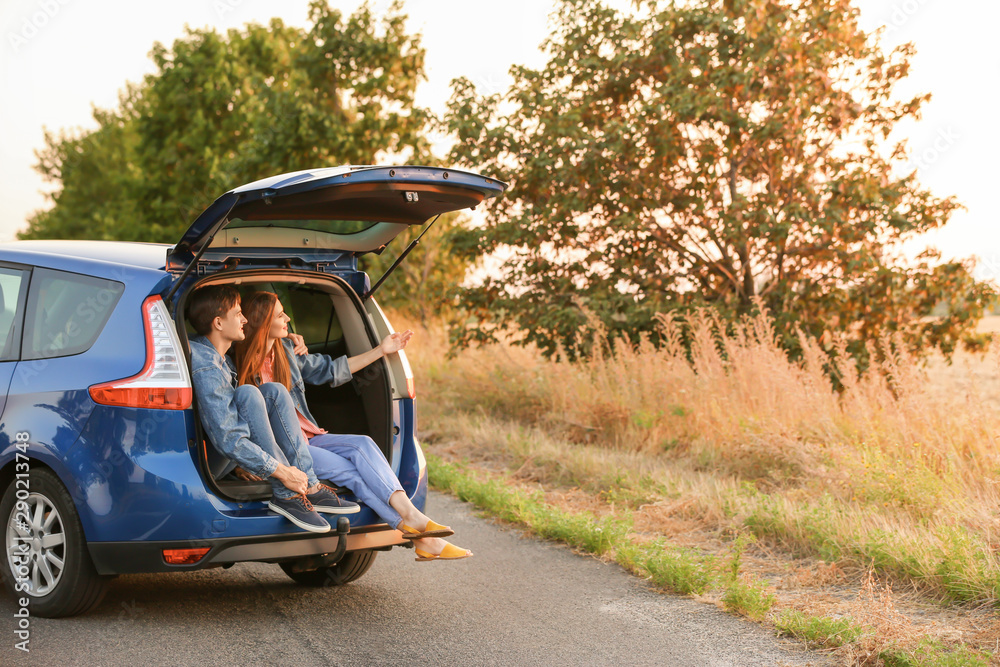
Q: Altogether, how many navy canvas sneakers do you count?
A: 2